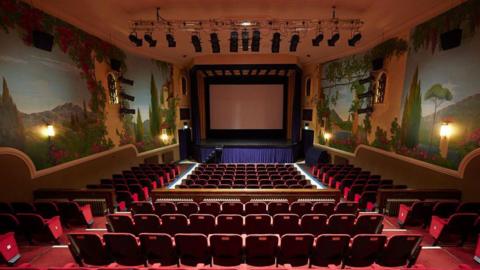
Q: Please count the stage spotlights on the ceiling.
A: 13